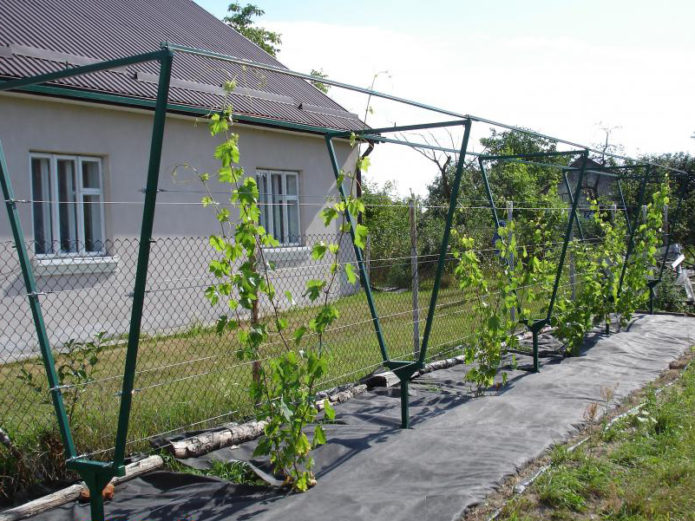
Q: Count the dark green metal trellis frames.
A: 5